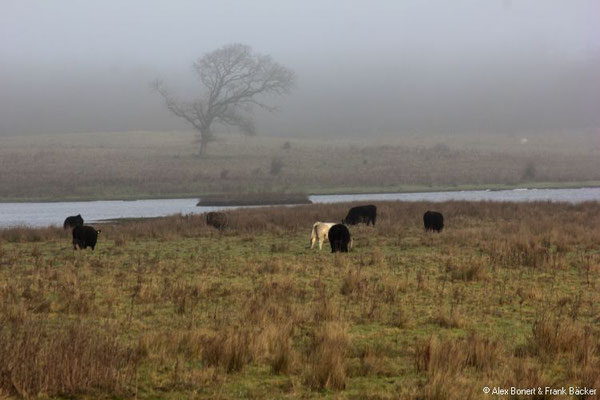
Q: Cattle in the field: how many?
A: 7